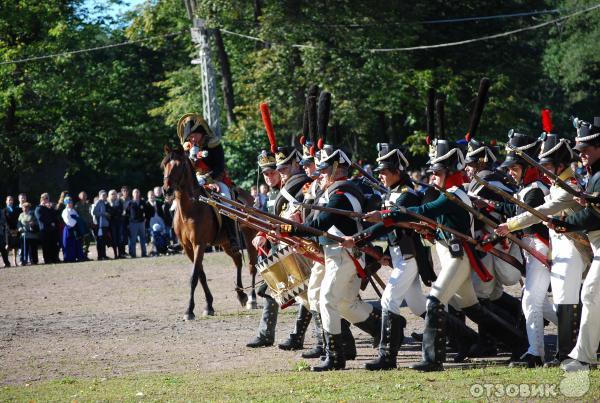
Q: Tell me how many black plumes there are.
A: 6